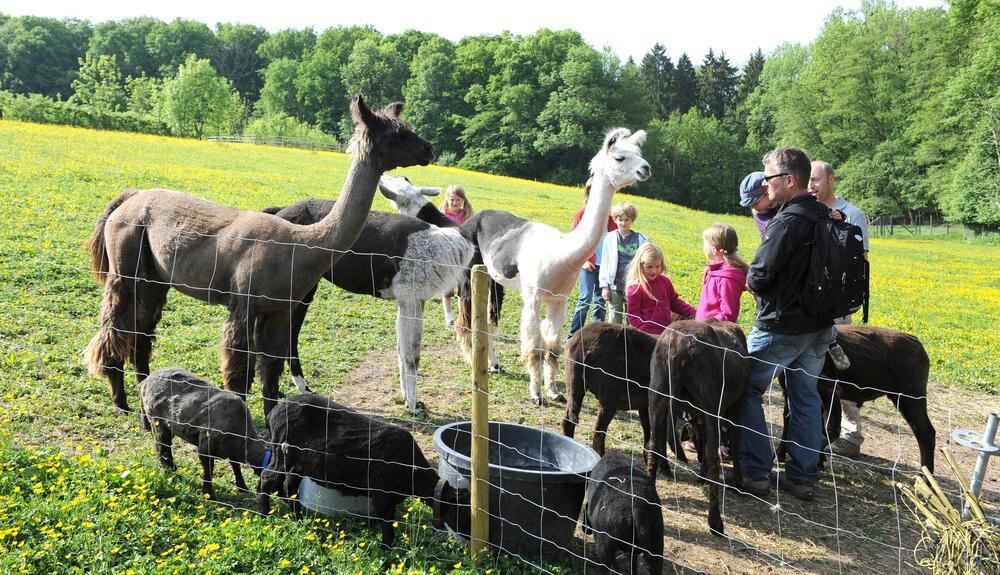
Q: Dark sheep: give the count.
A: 6